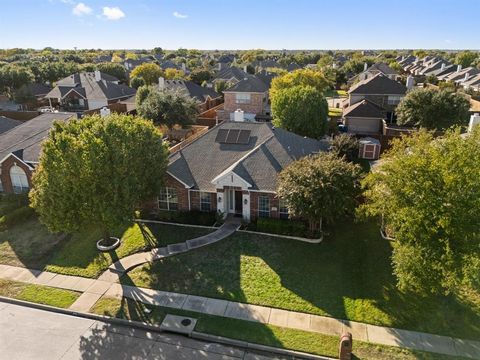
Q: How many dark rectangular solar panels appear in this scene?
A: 3